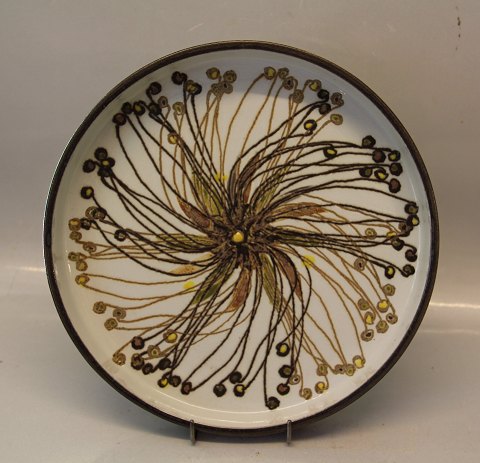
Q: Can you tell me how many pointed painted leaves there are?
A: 12